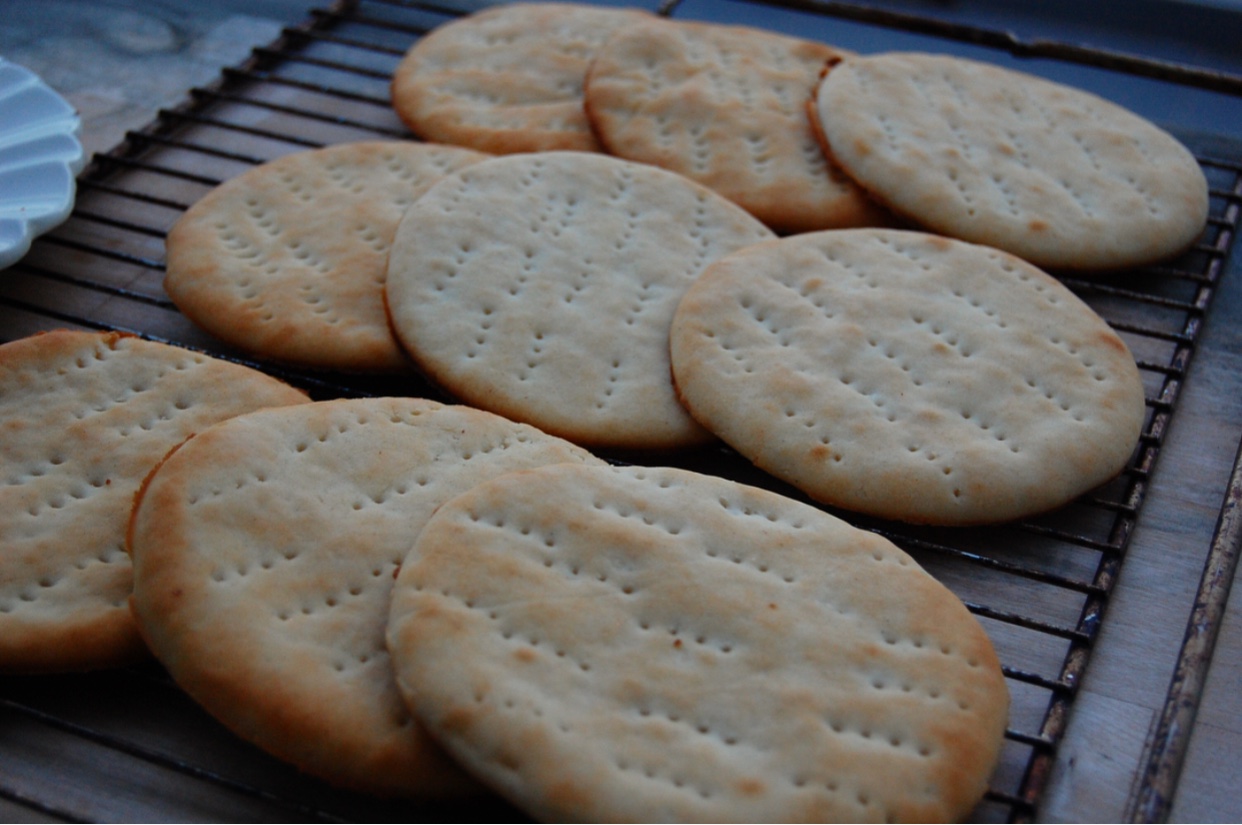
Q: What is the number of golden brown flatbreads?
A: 9